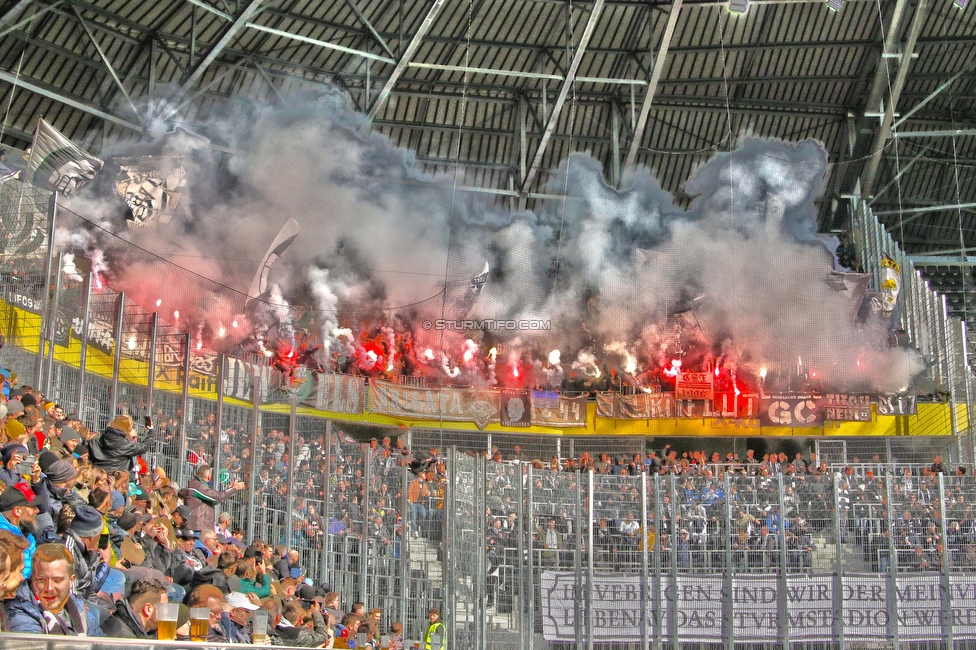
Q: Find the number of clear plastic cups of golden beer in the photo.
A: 3